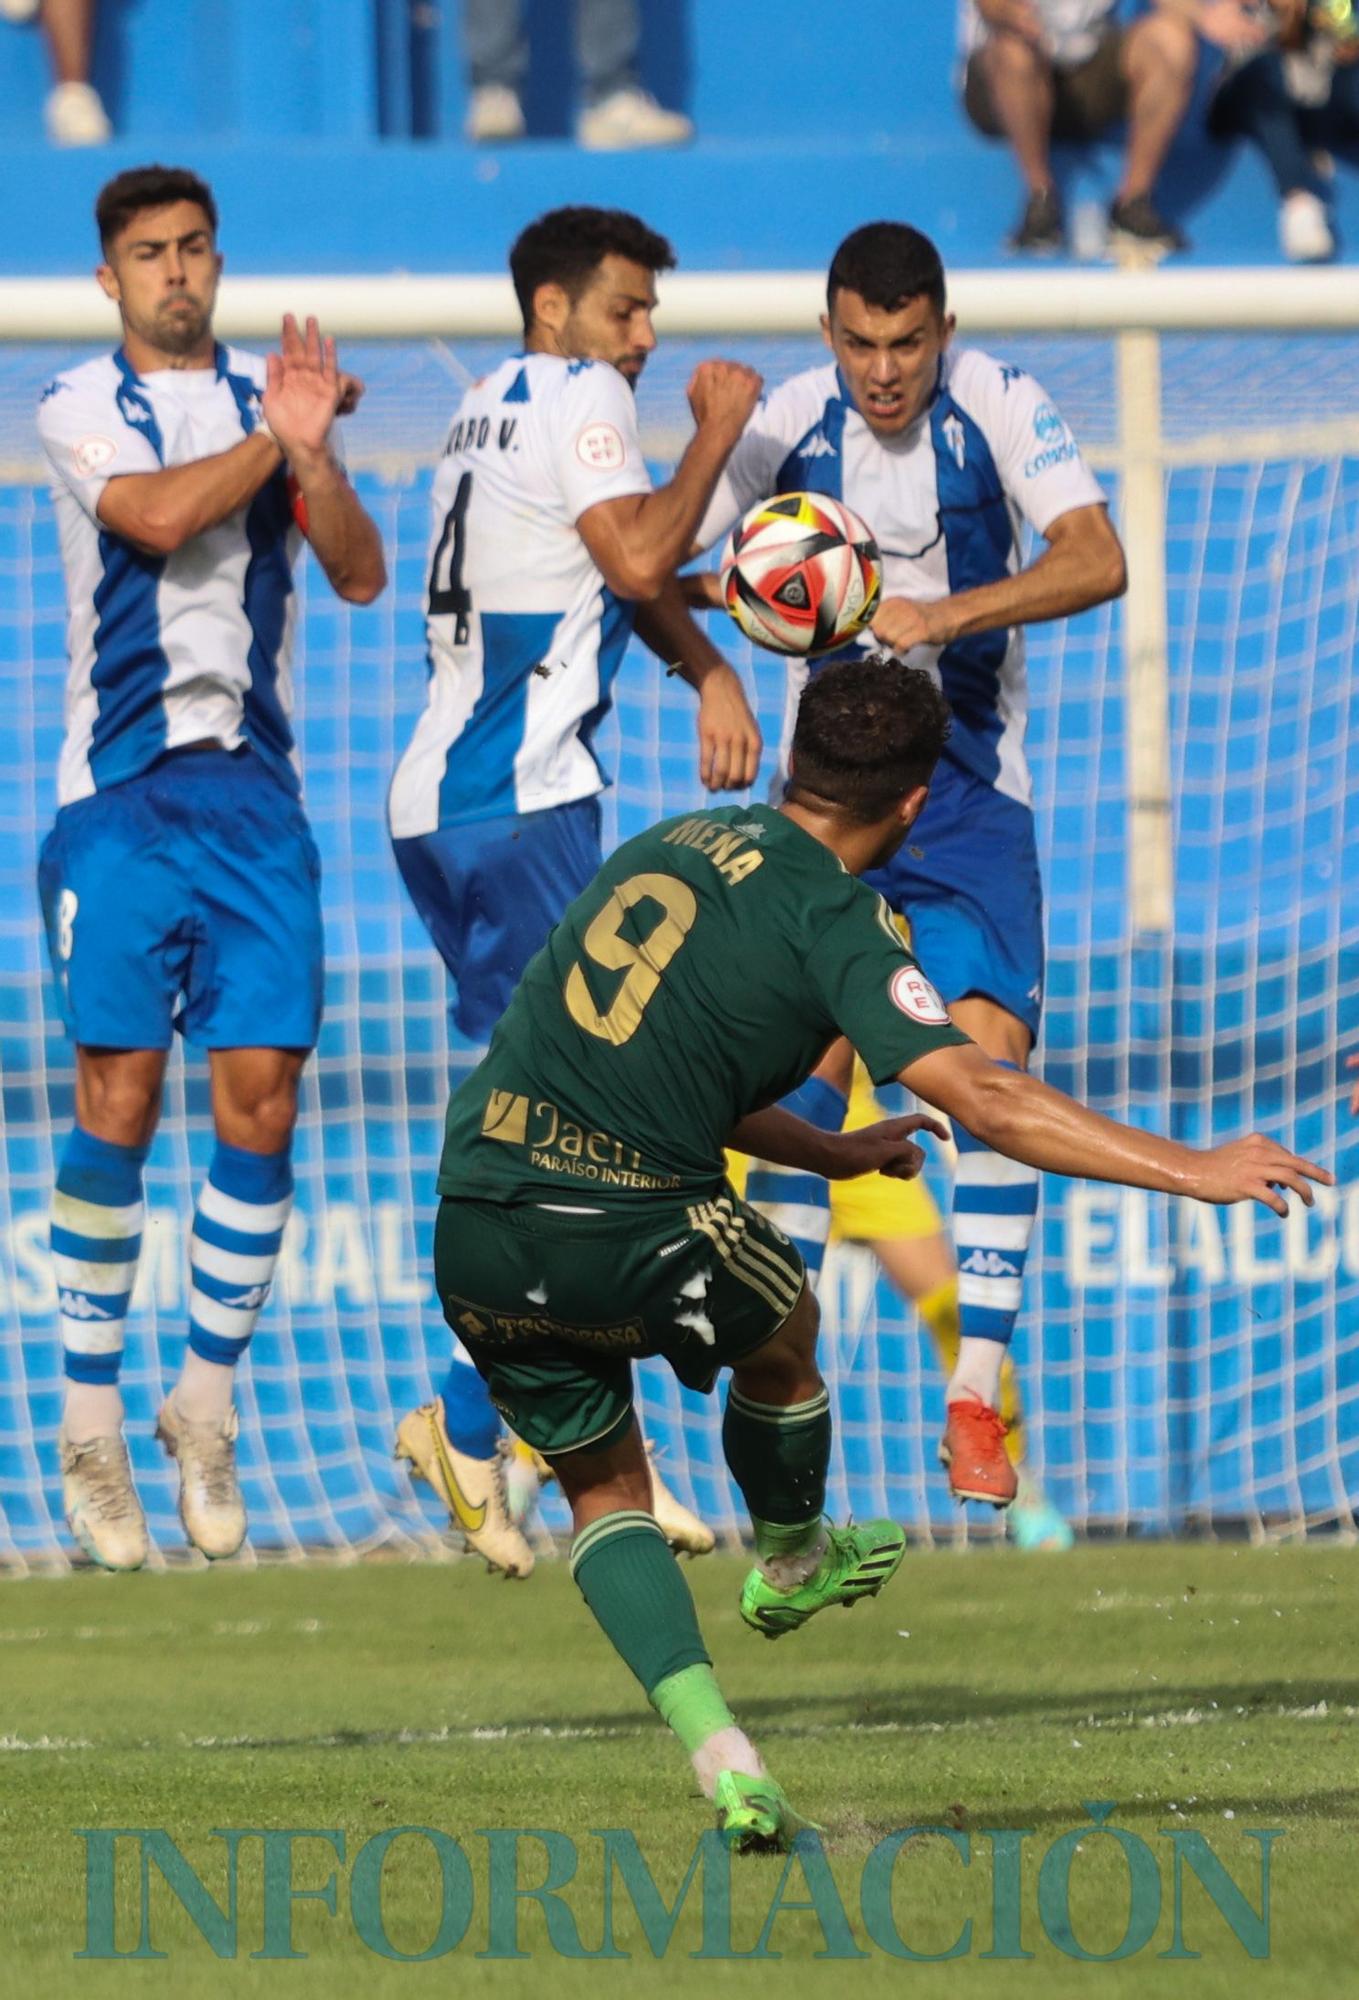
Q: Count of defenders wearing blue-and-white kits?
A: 3